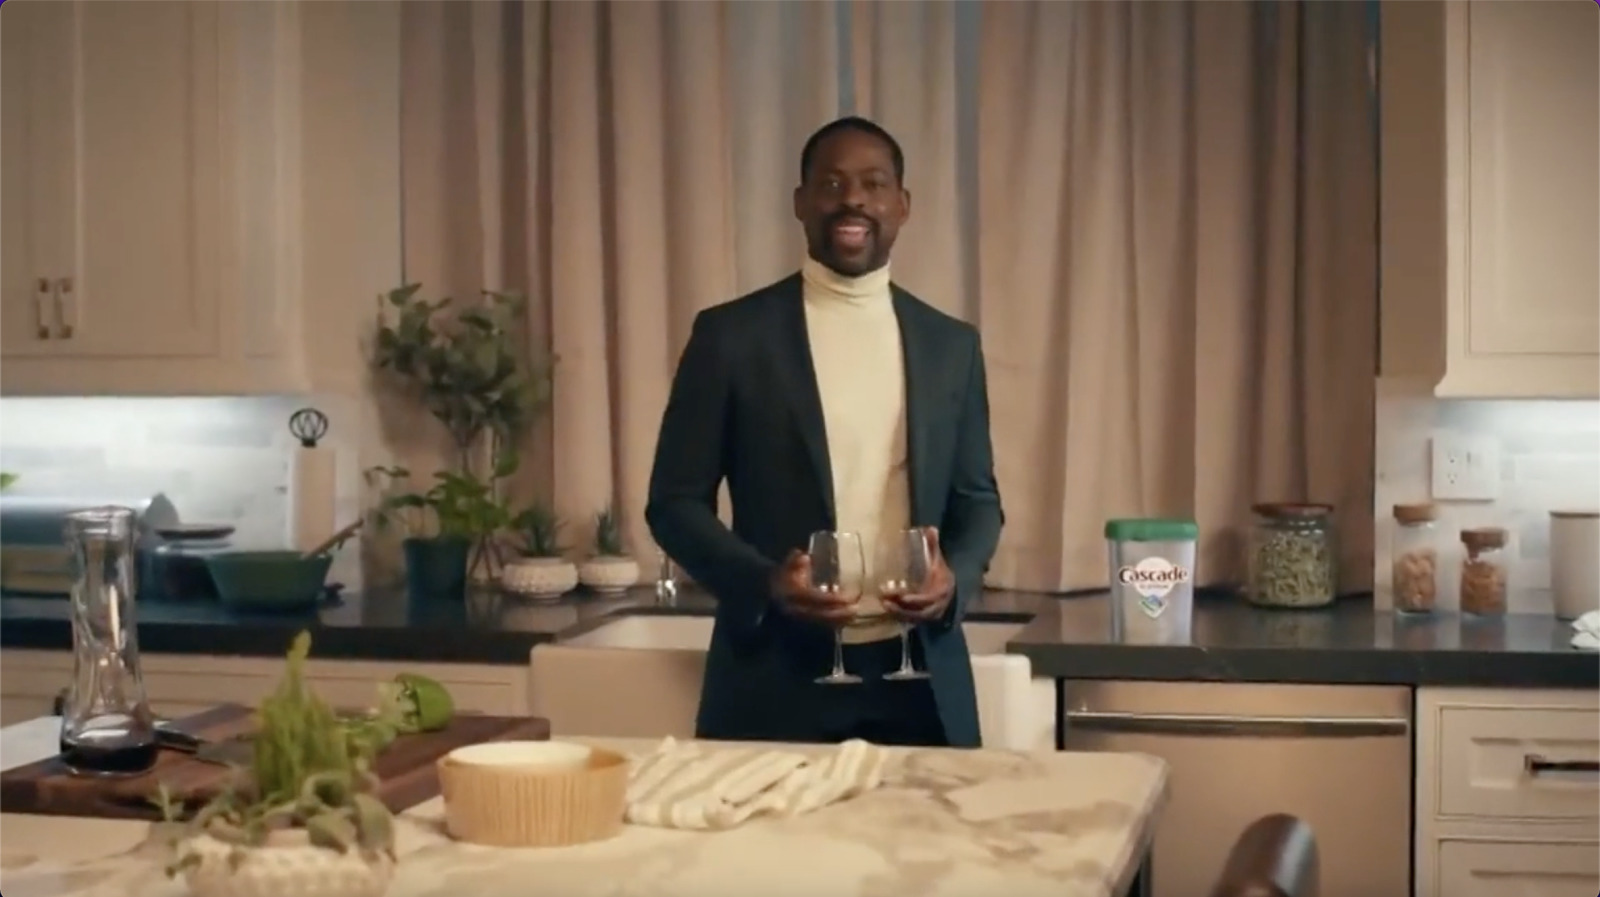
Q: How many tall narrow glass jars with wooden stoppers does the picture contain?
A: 2